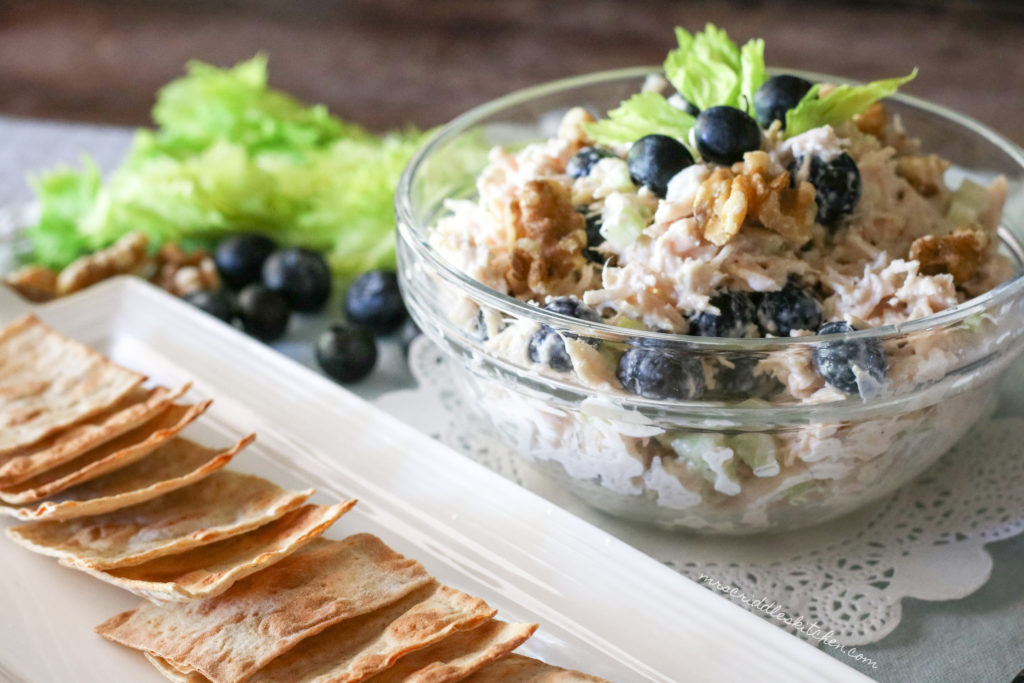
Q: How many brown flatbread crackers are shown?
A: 10